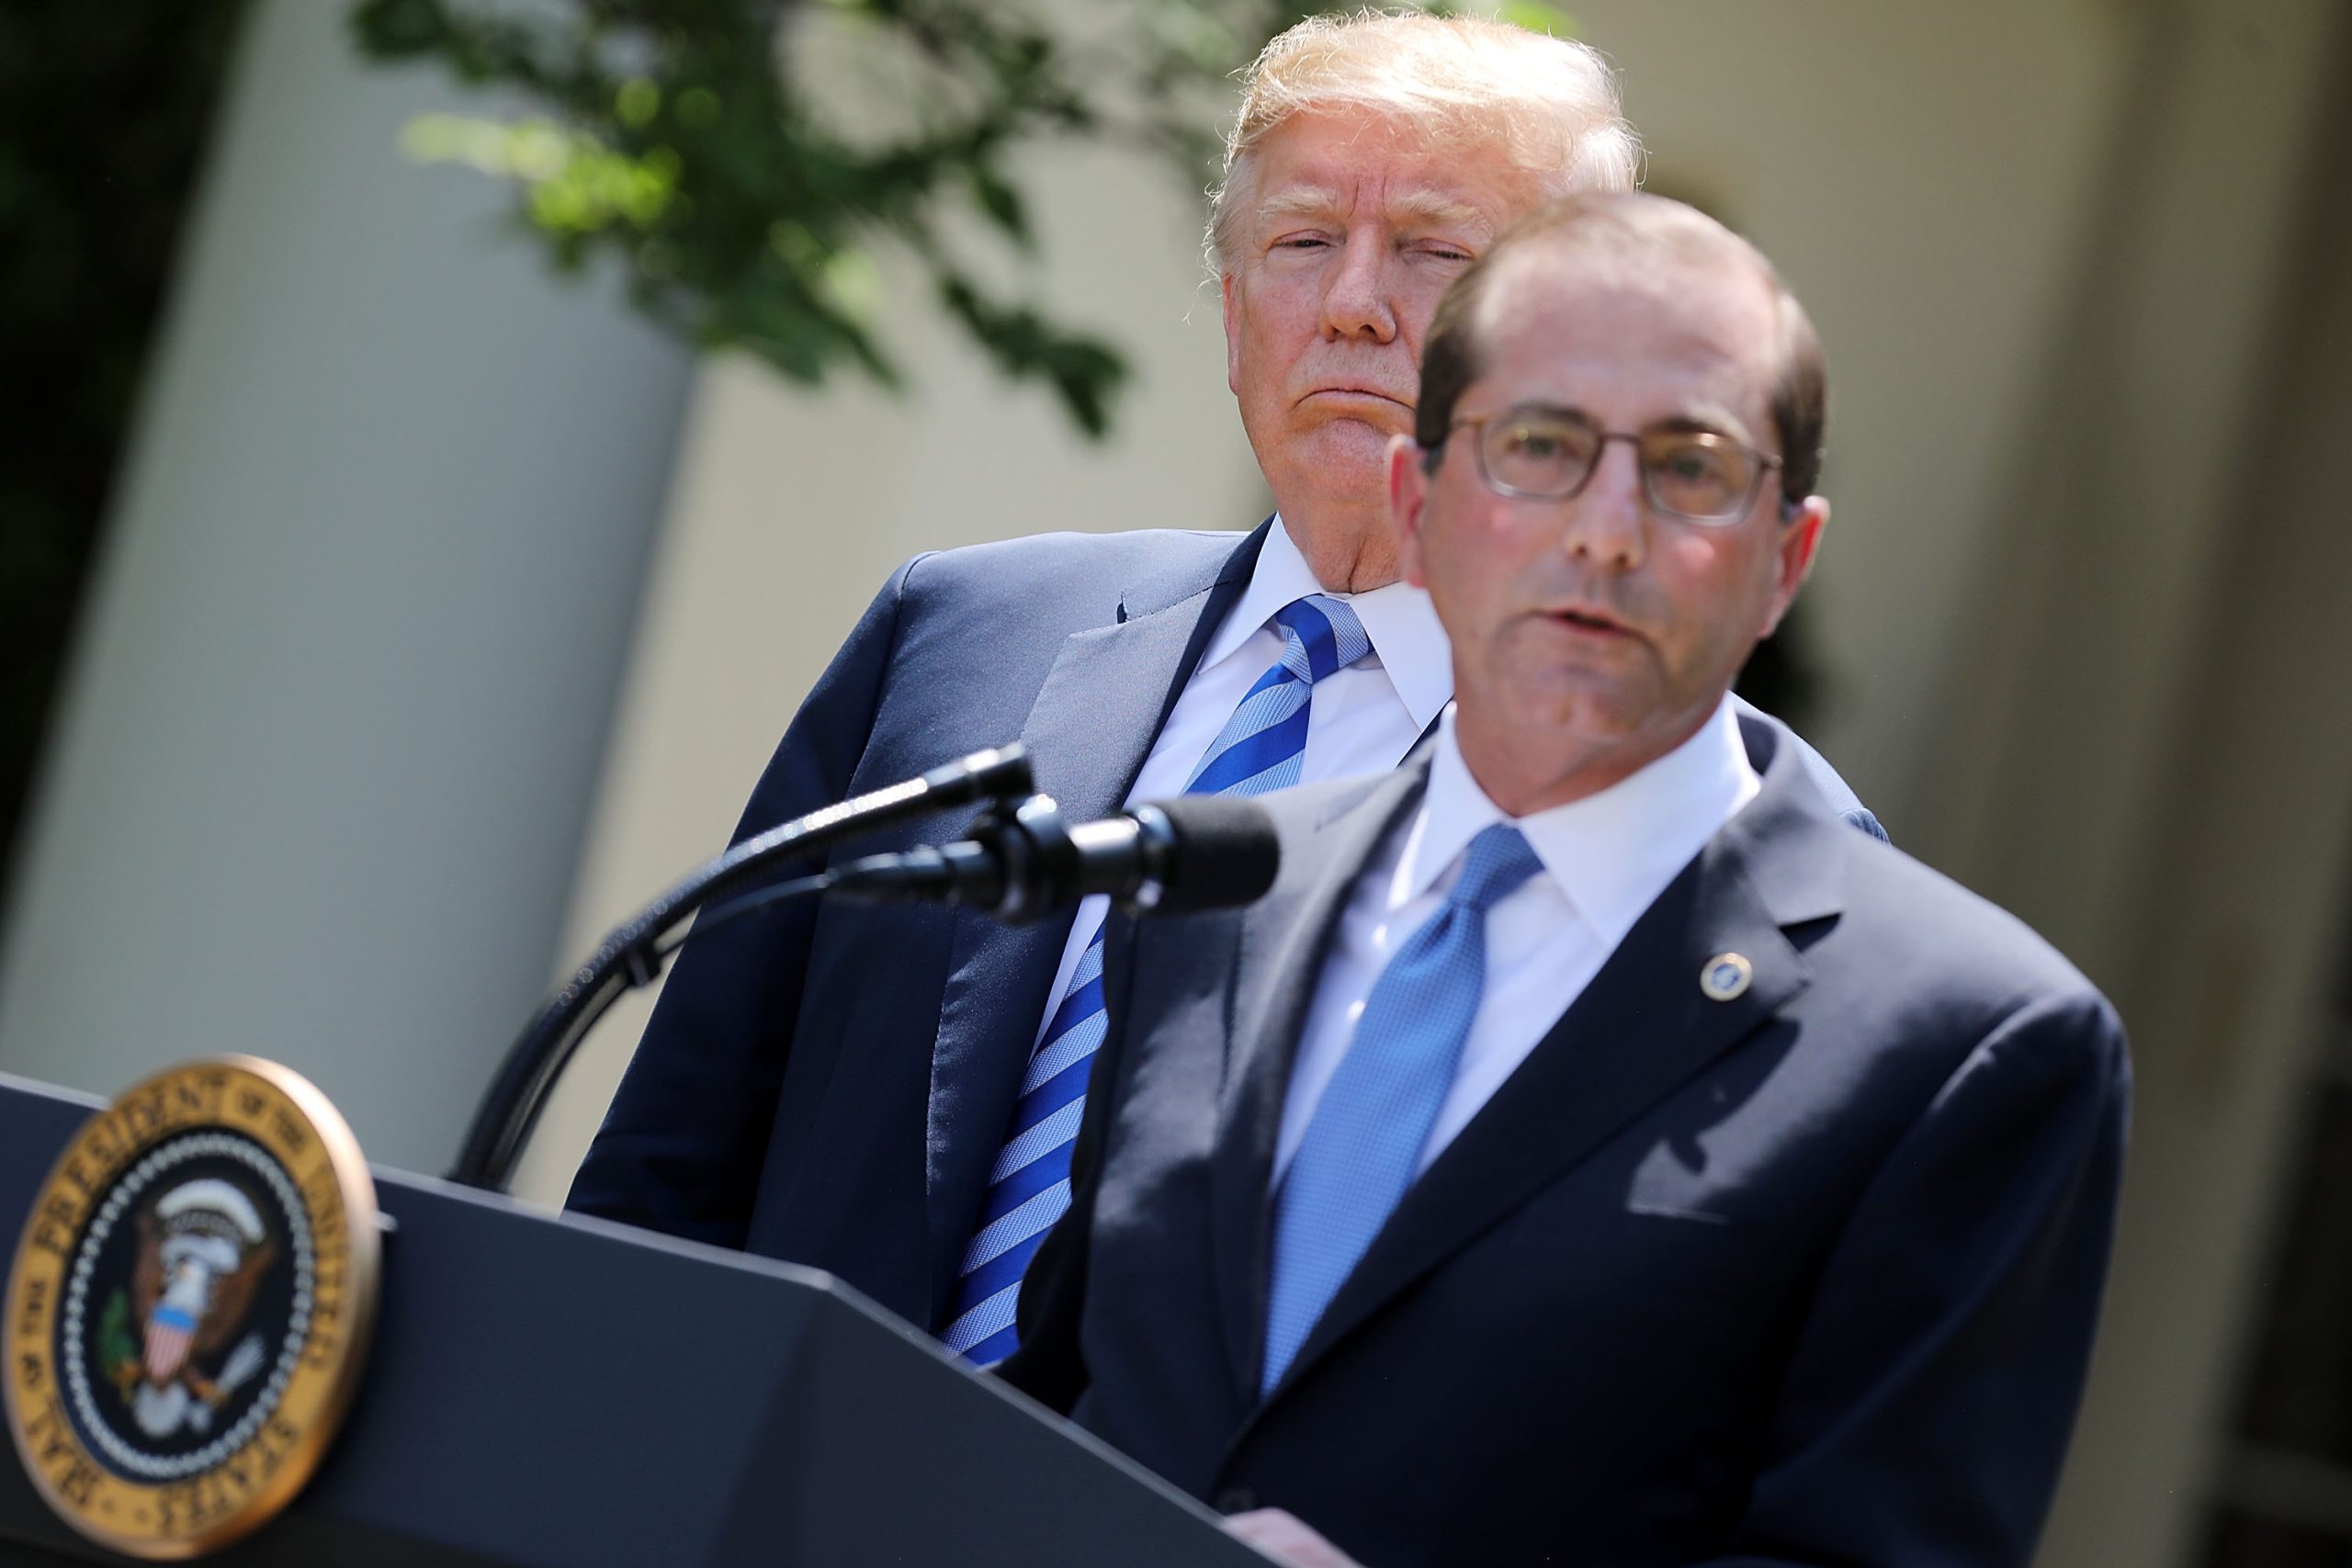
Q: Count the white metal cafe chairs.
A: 0